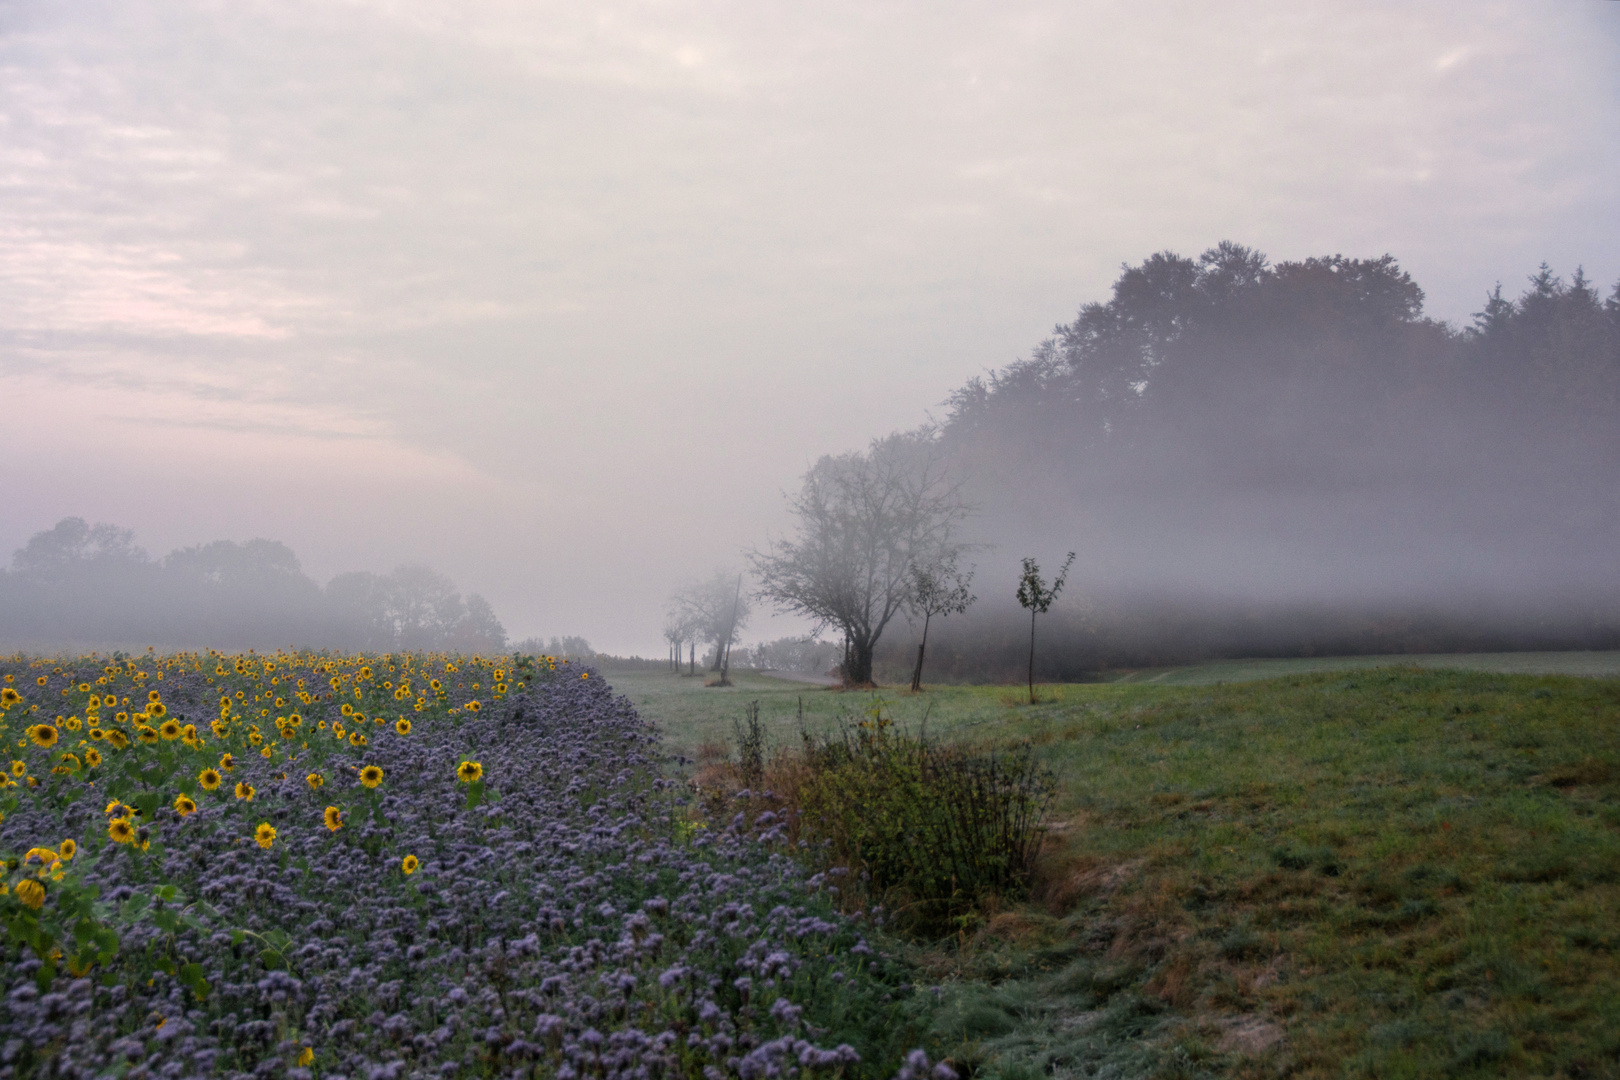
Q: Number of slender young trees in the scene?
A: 2